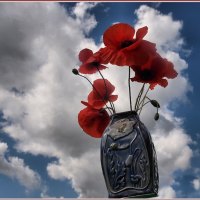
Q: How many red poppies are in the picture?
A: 5